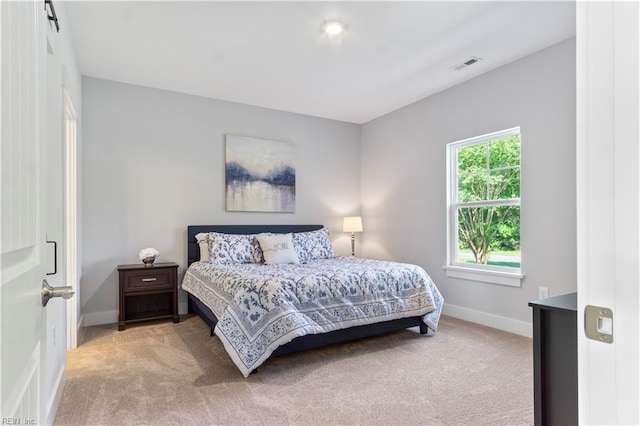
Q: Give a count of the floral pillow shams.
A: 2